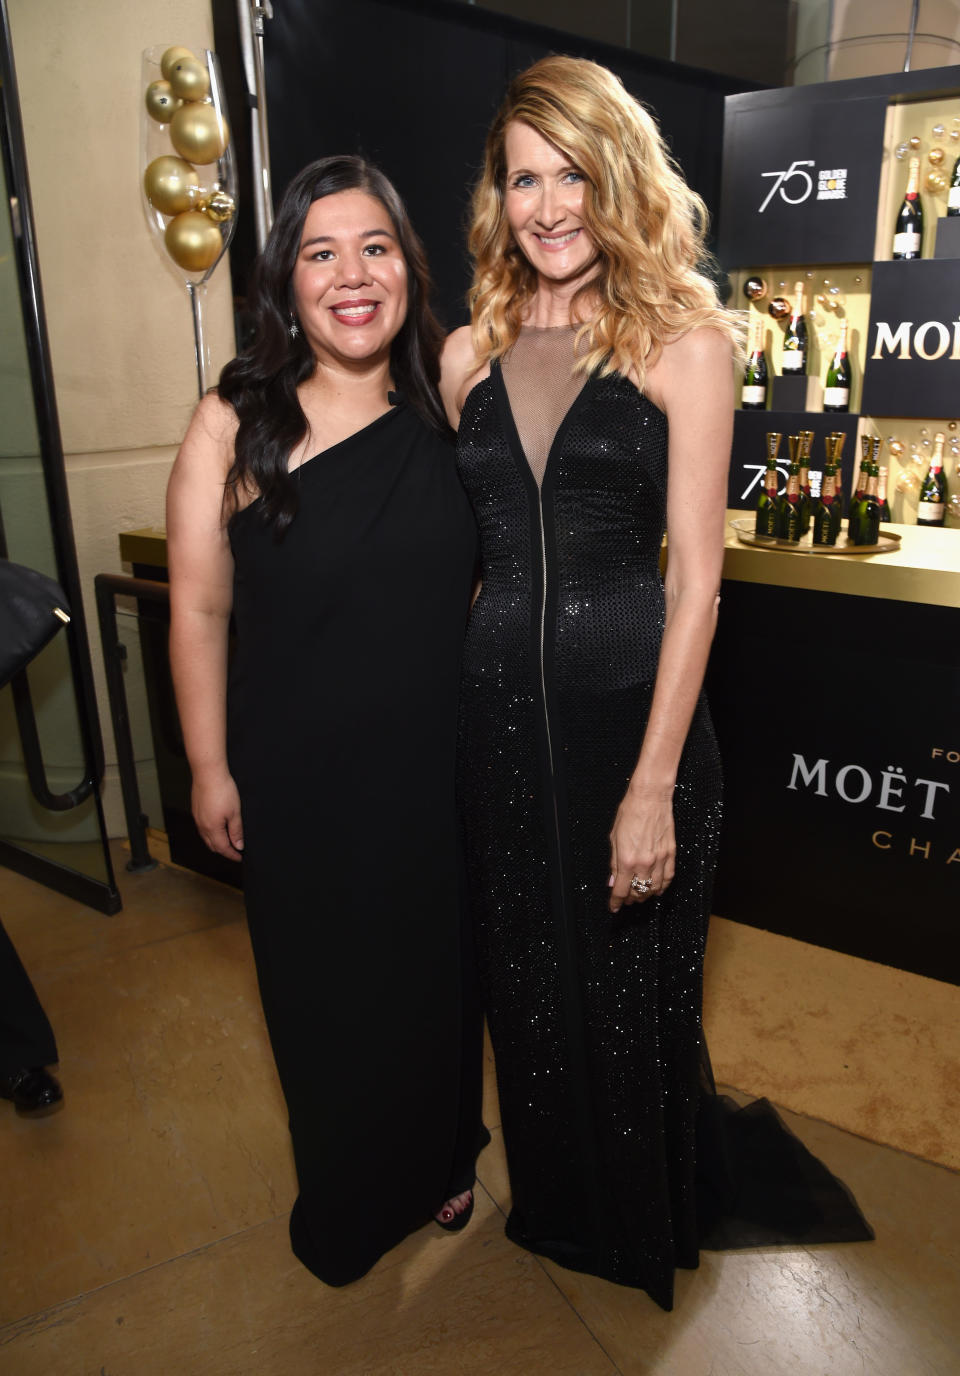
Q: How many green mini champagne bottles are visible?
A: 7